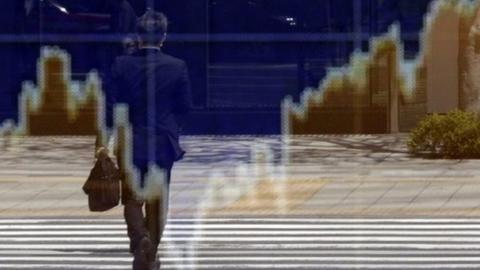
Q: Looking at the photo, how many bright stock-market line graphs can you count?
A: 1